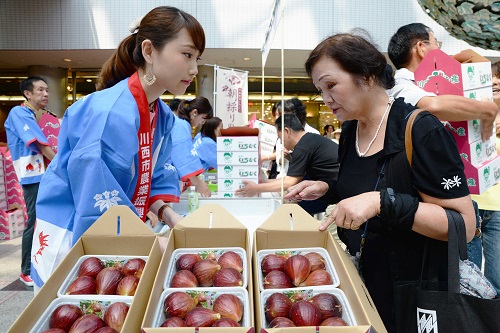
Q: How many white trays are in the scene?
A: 6